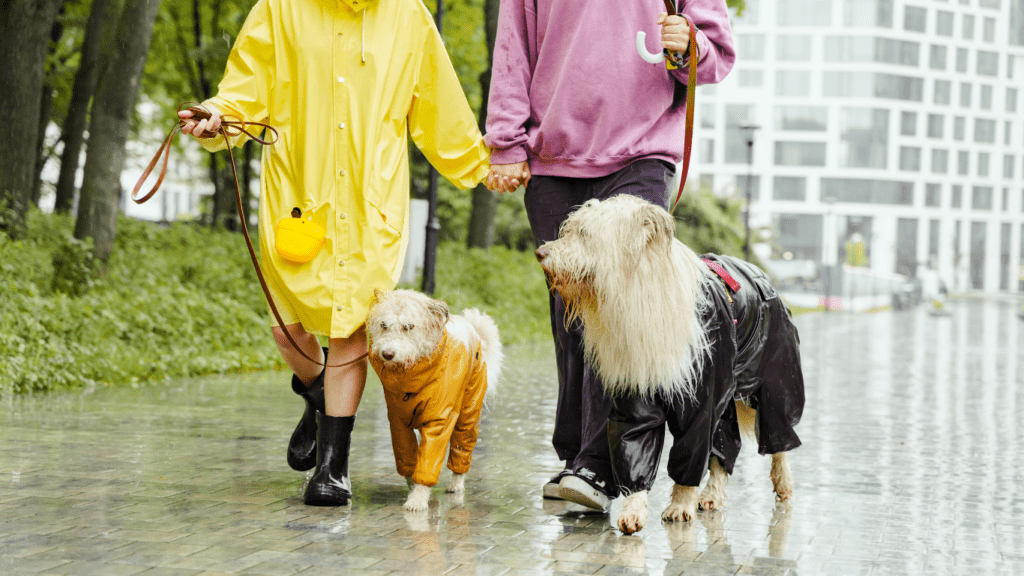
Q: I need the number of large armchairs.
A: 0